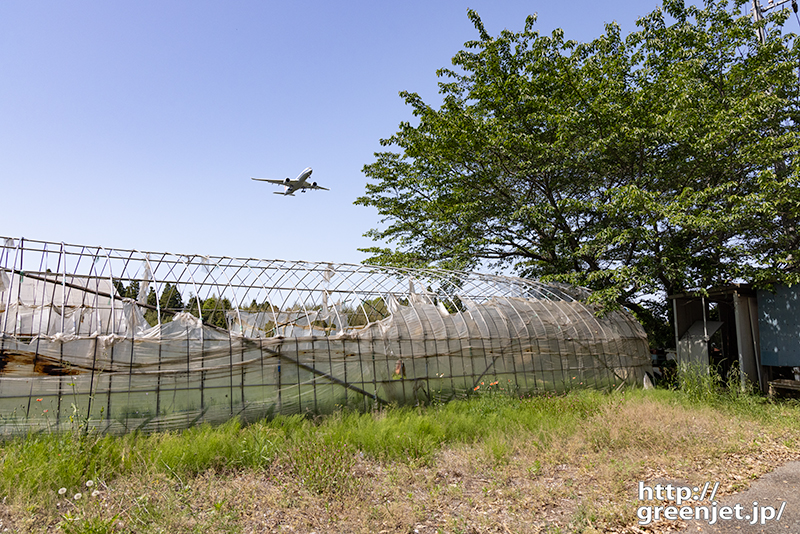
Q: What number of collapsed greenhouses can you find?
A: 1